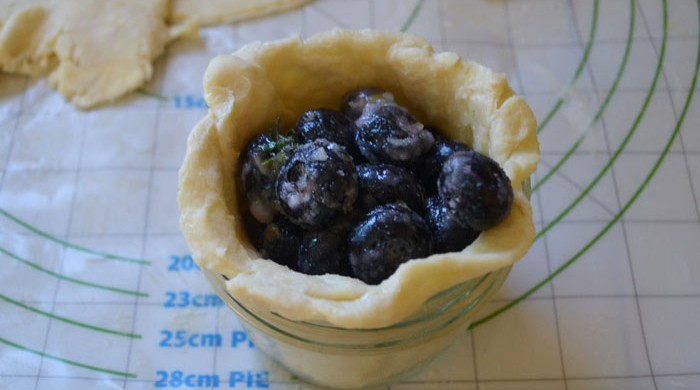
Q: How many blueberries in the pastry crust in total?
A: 12